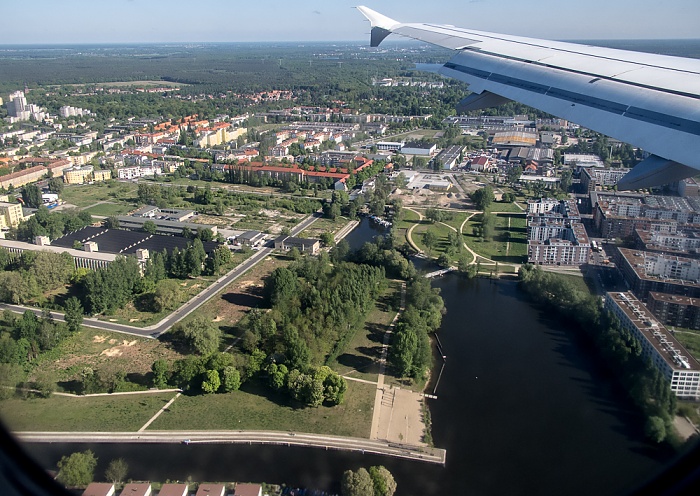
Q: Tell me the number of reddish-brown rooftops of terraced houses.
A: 5